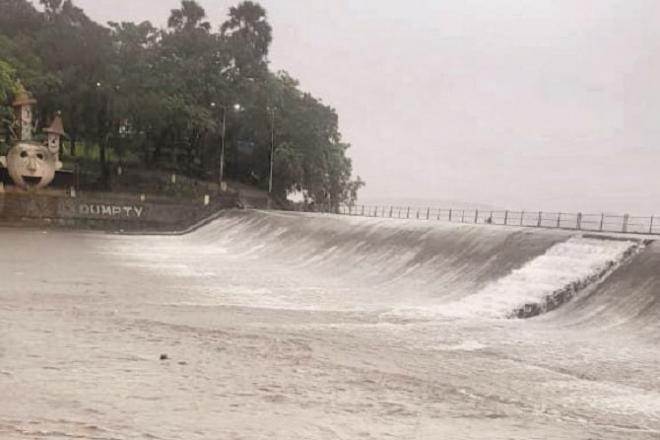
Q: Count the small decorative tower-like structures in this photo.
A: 2